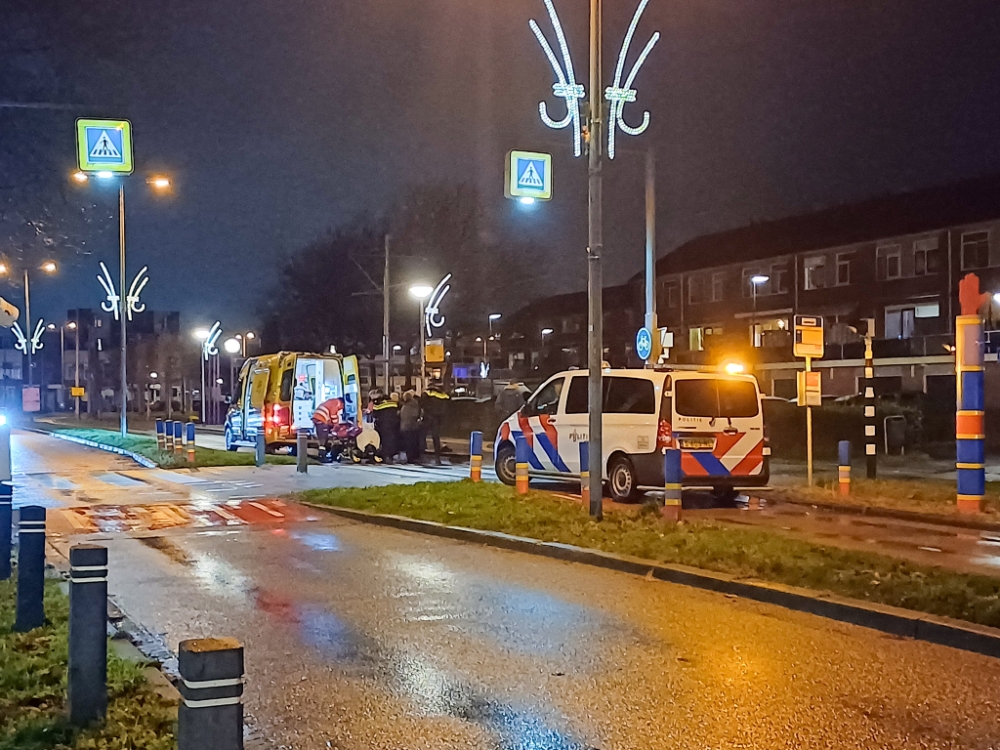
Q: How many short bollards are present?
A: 15